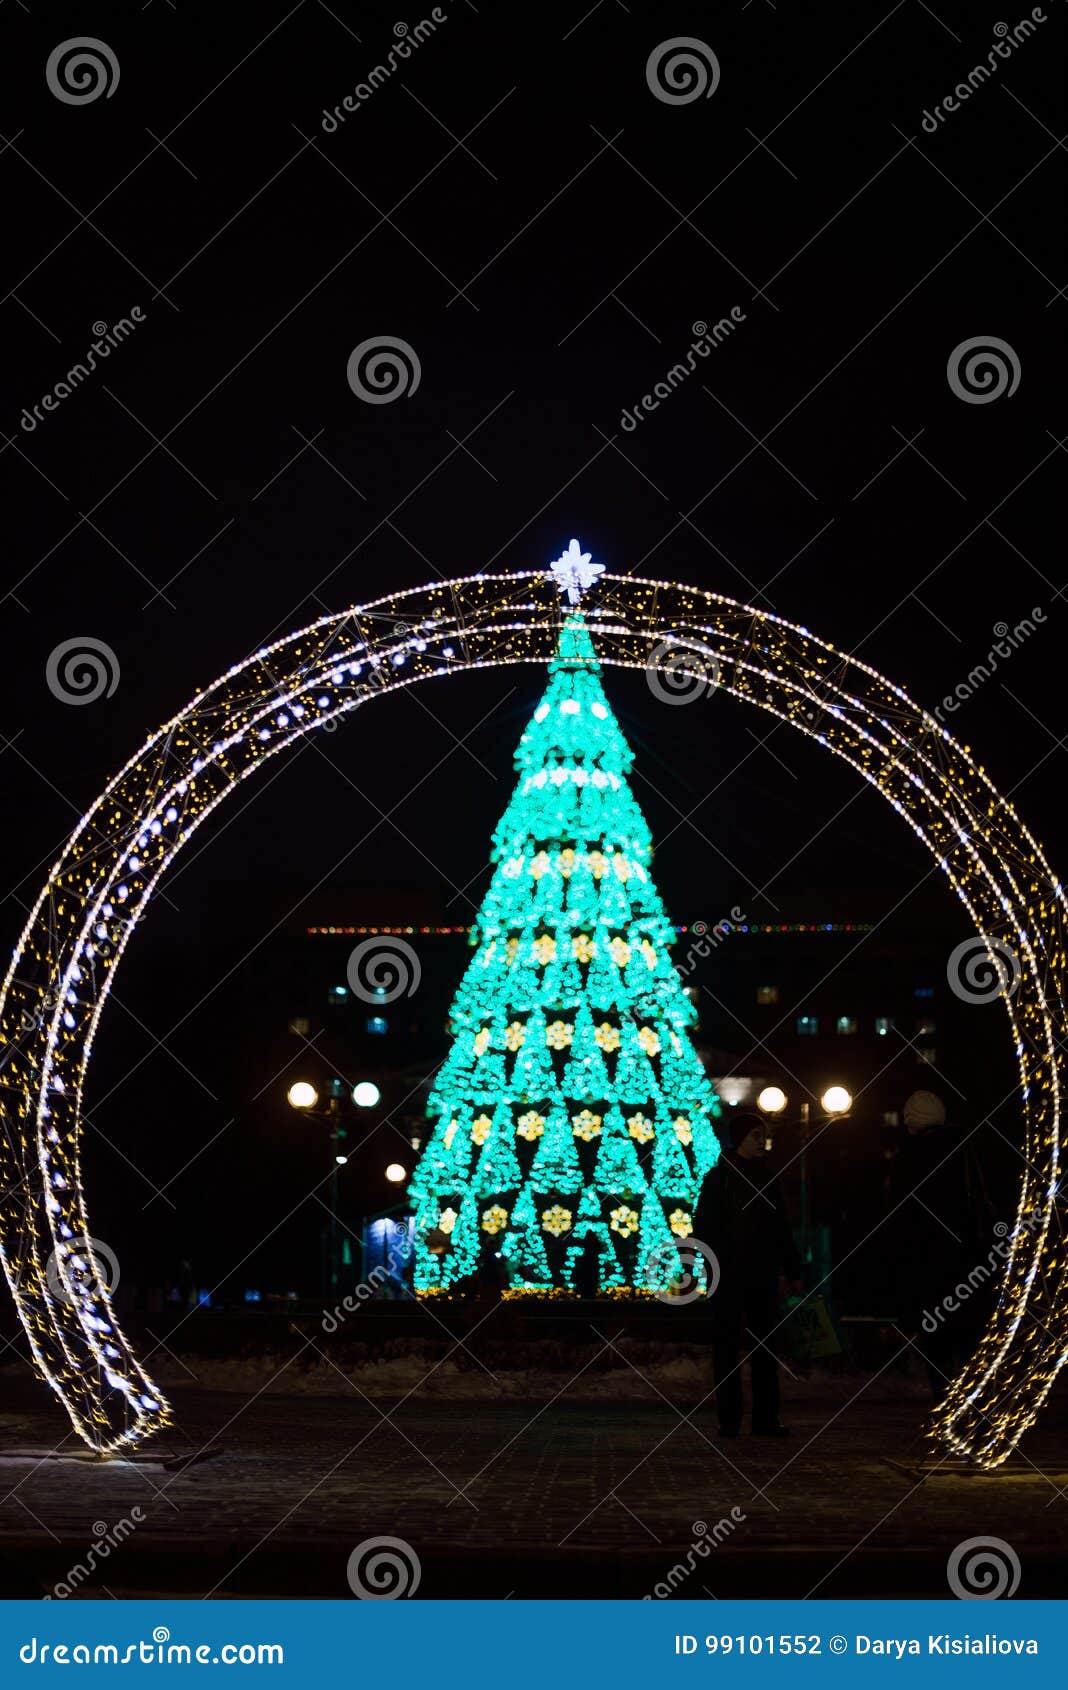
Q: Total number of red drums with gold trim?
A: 0